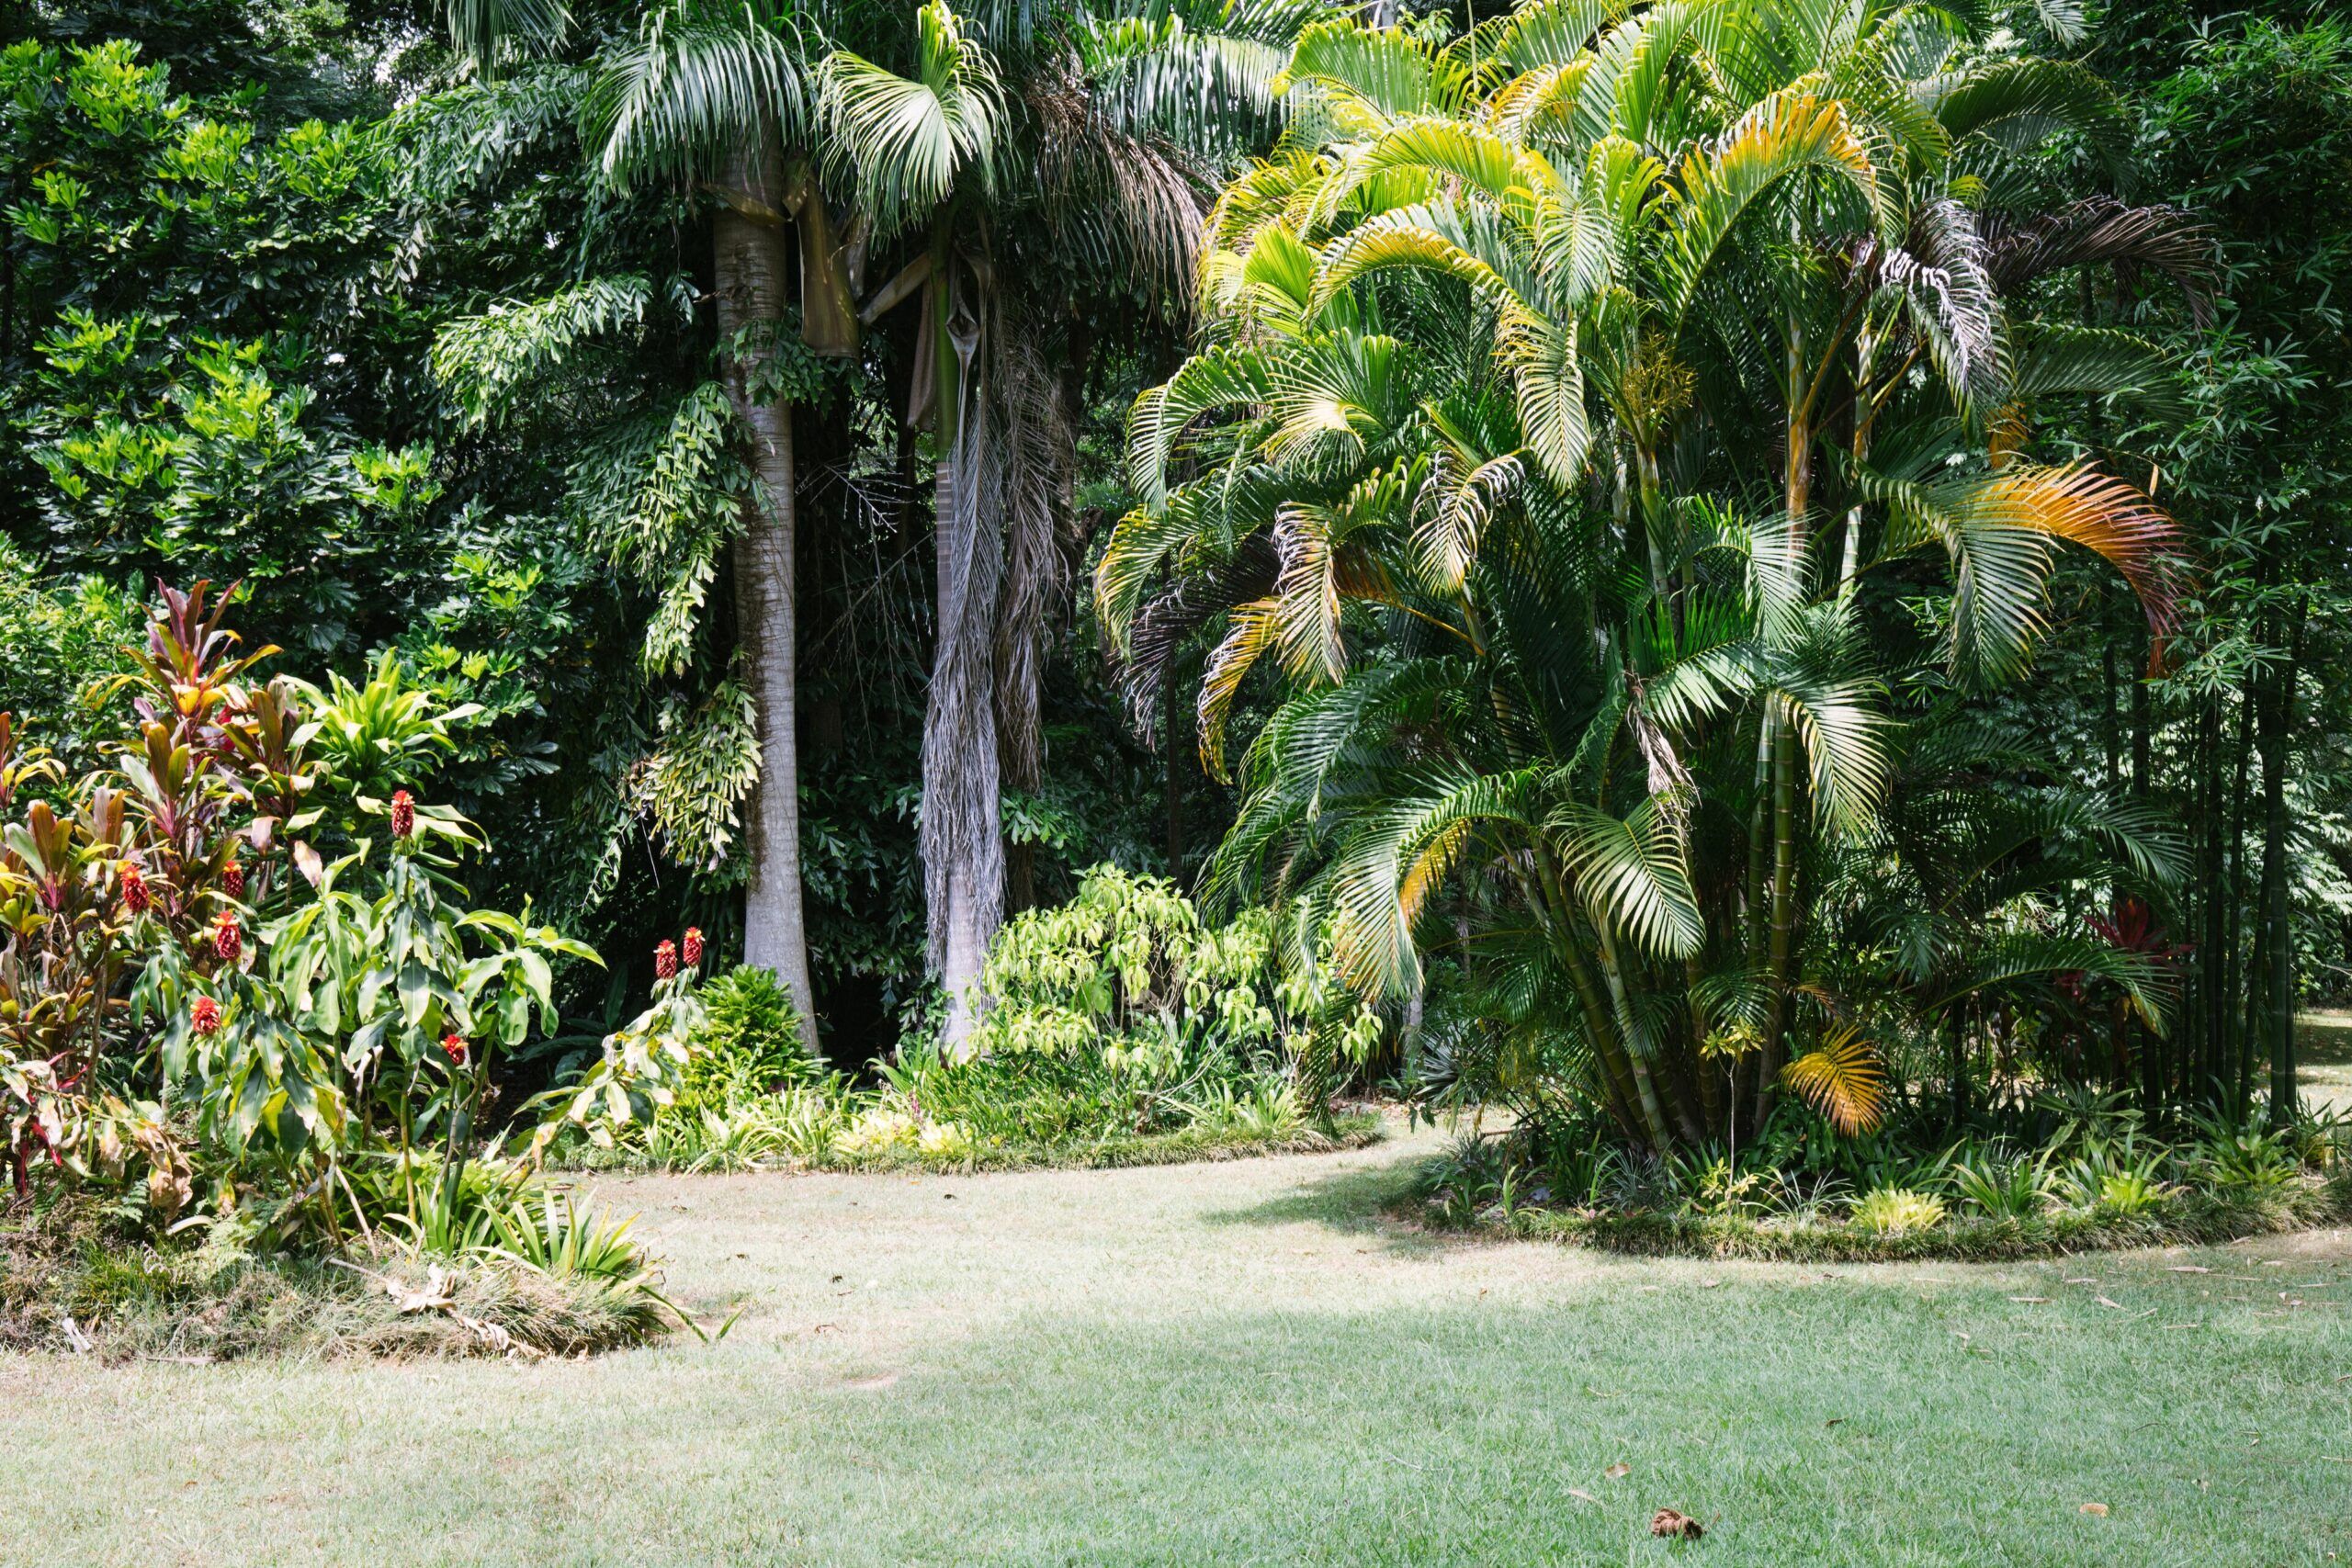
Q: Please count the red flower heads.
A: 8